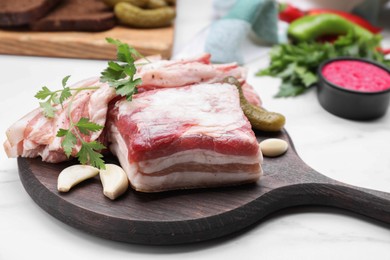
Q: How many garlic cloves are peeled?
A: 3